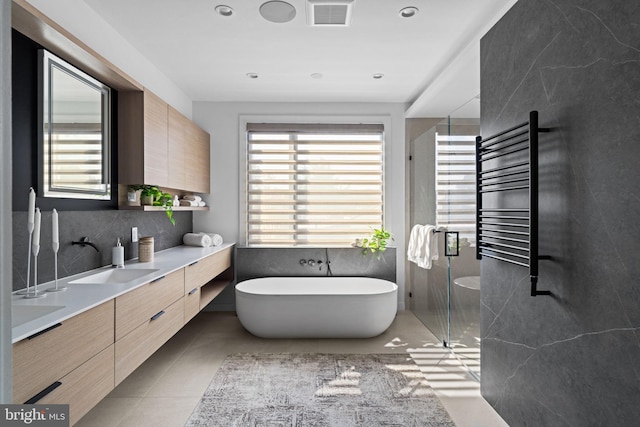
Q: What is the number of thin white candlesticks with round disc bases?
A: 3